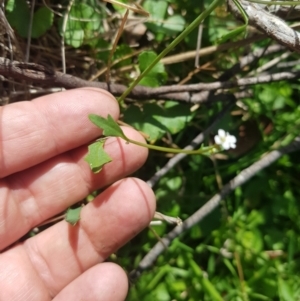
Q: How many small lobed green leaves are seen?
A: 3